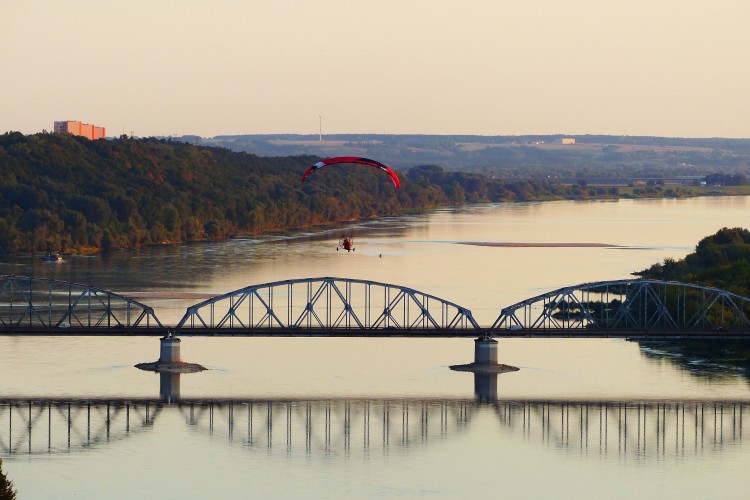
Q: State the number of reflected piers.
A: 2